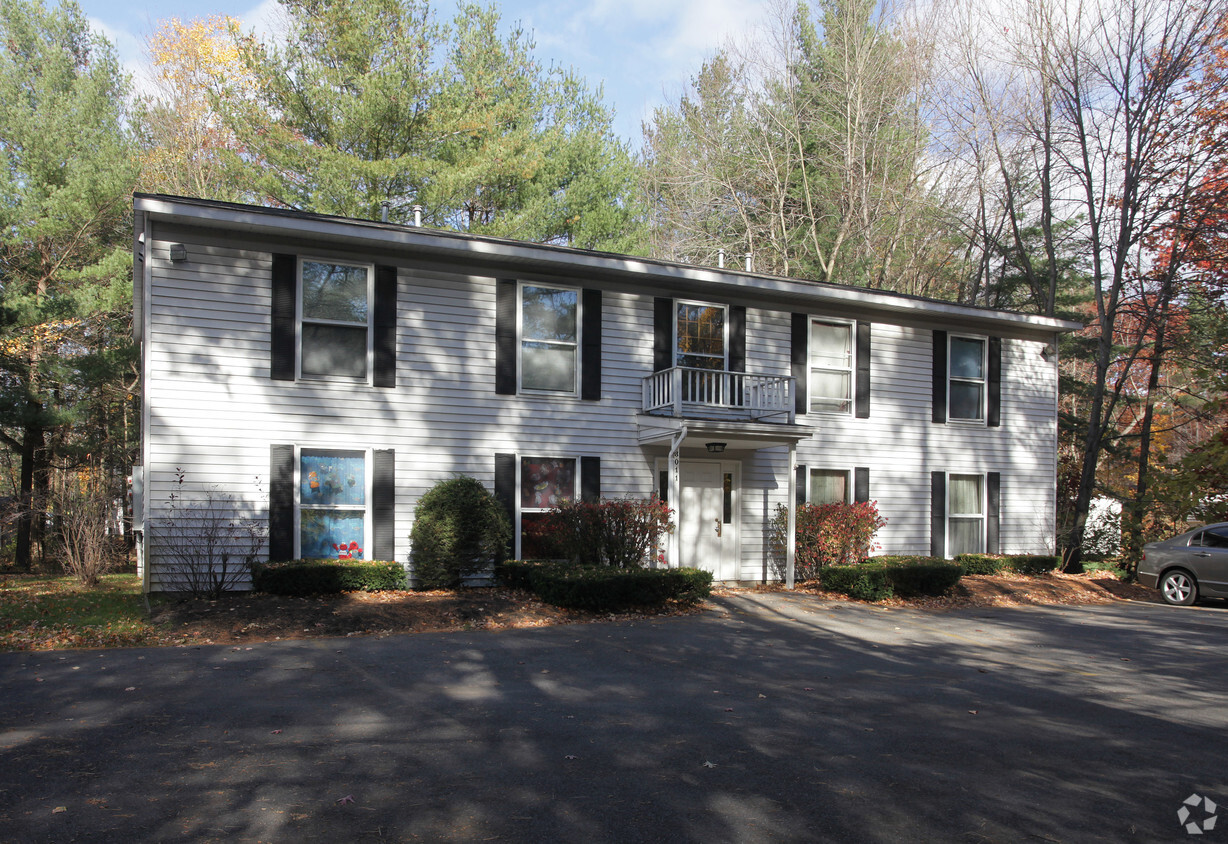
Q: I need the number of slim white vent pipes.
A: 4